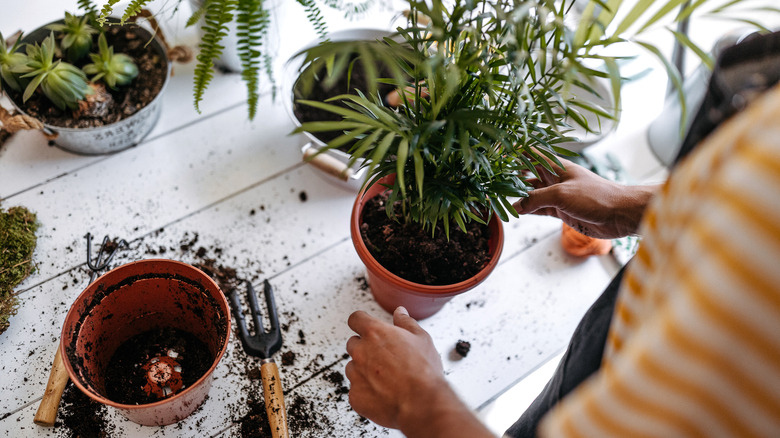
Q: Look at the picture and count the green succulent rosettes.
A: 4